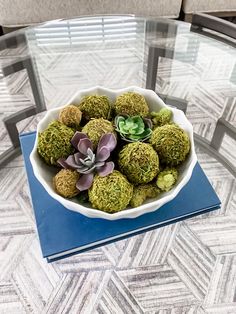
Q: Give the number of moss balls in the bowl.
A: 9